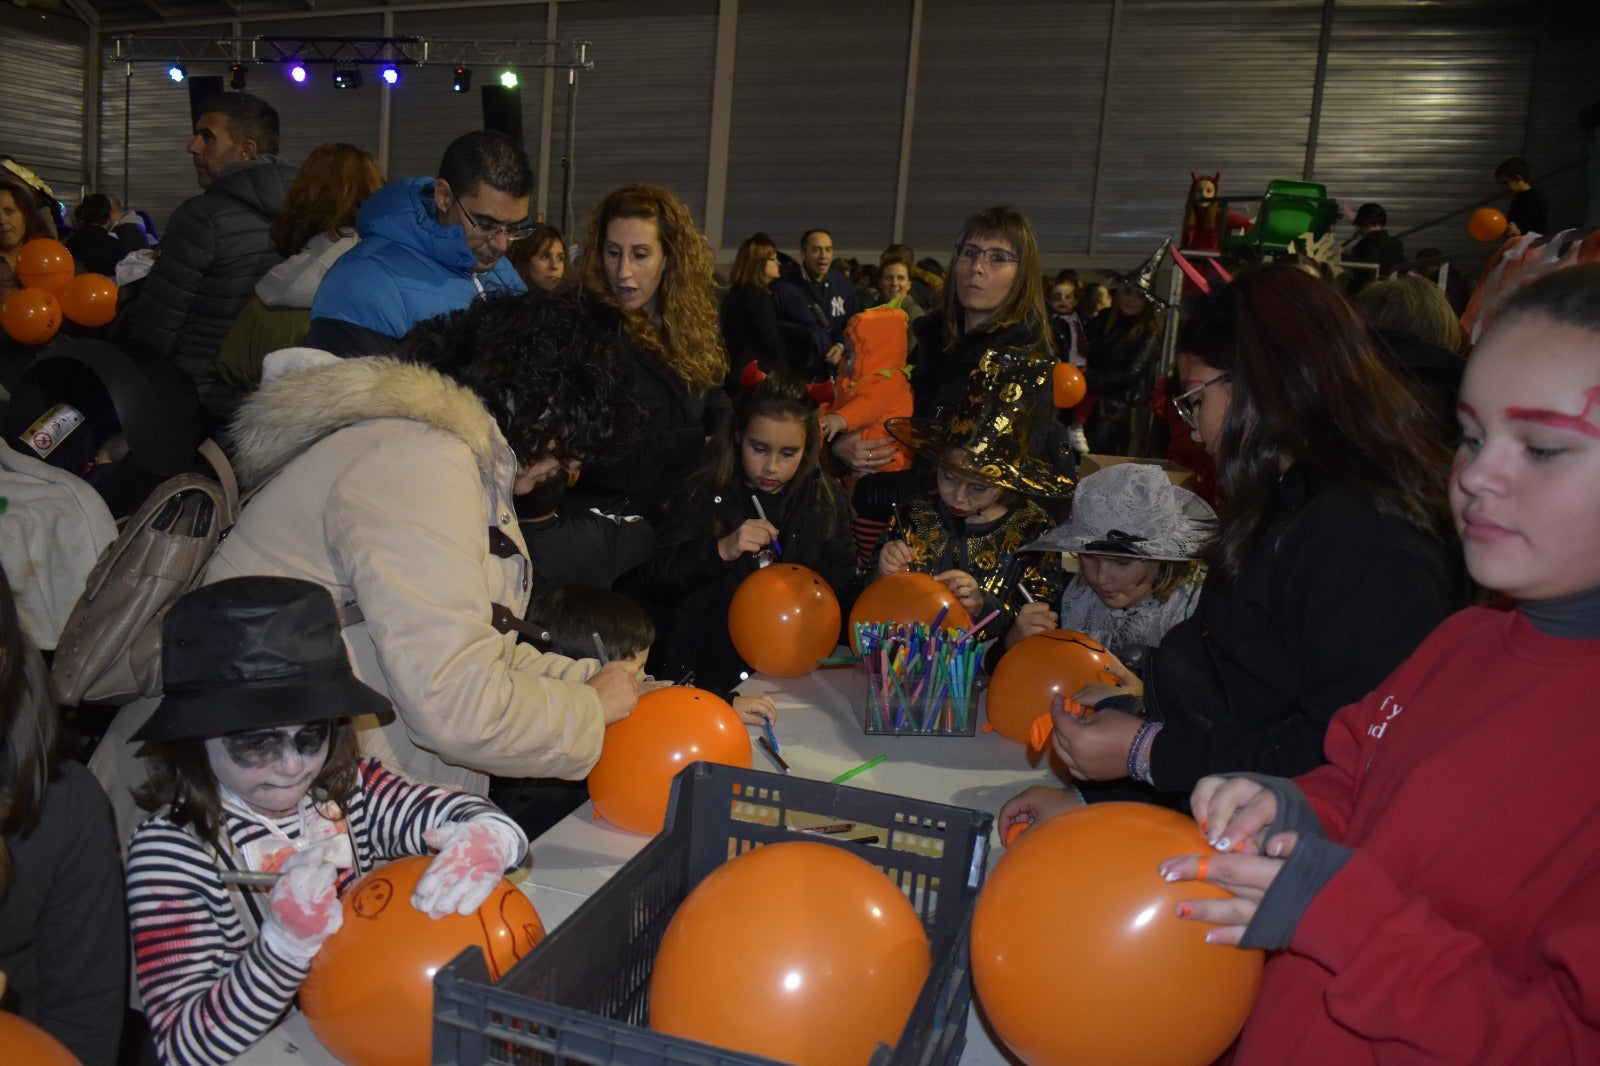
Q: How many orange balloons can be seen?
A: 13